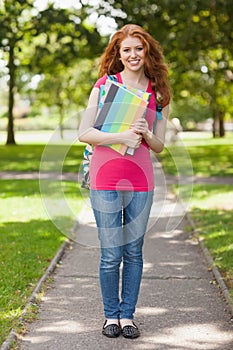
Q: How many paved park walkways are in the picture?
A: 2